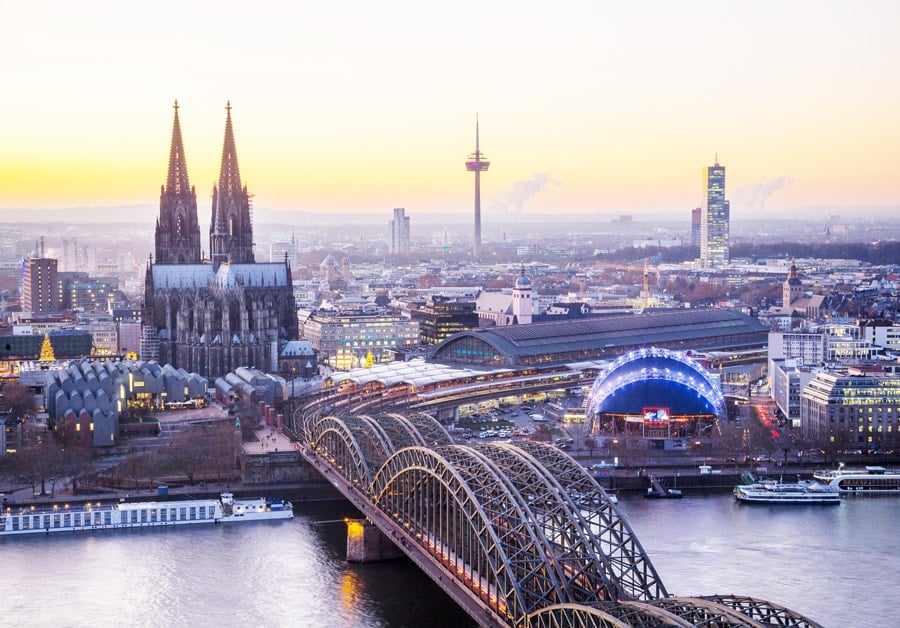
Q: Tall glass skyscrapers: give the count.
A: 1